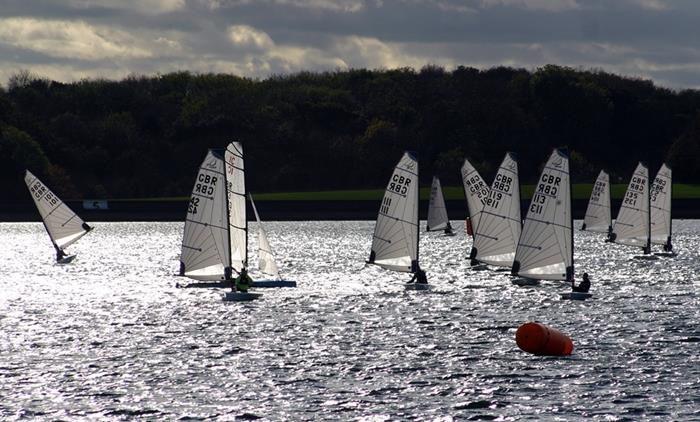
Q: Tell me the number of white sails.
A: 12